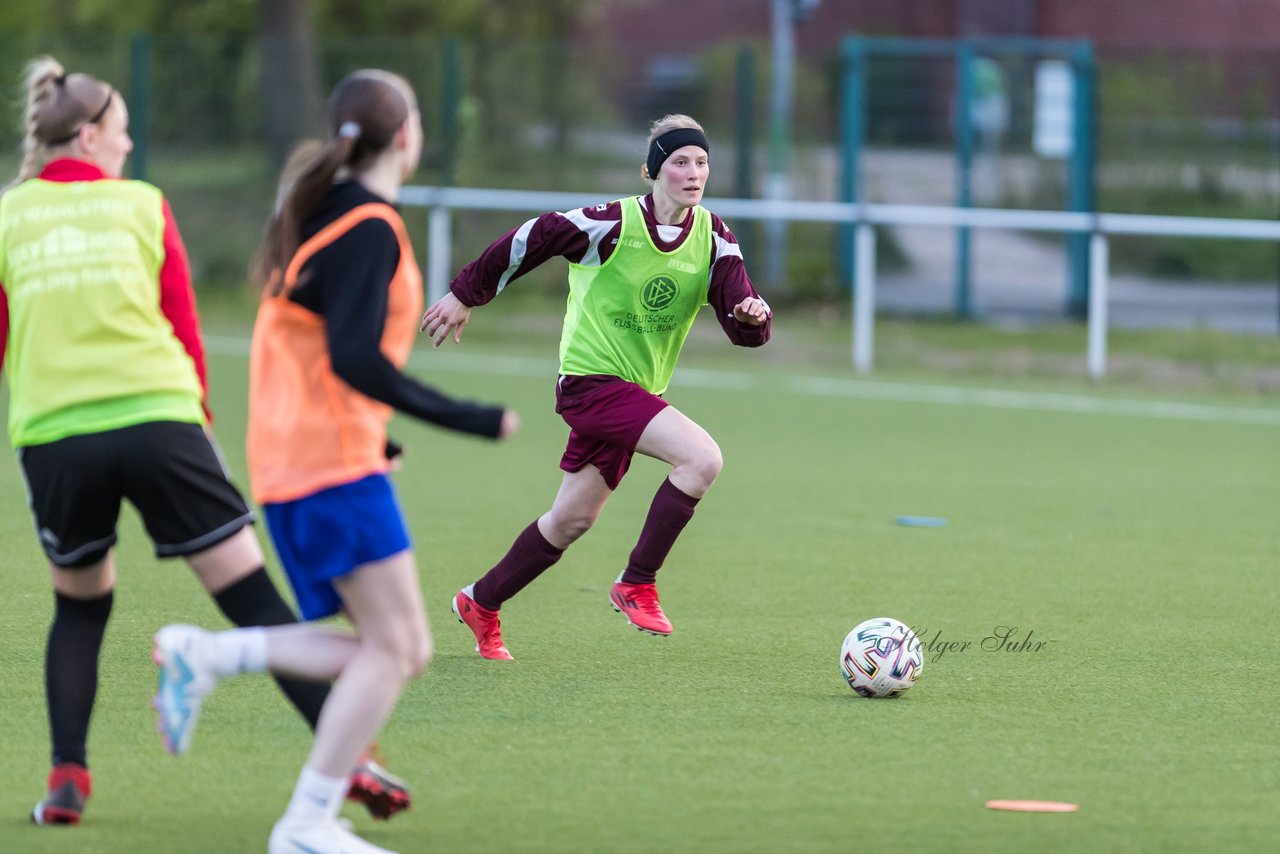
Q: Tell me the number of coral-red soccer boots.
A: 2